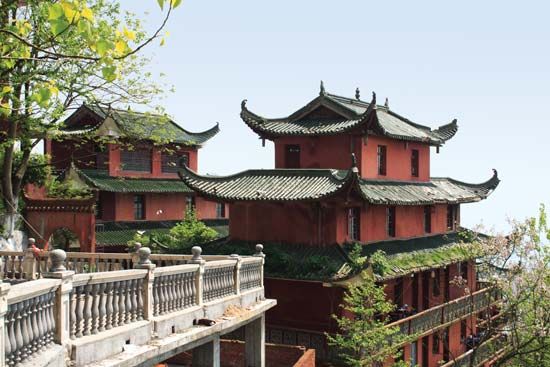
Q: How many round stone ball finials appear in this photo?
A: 6